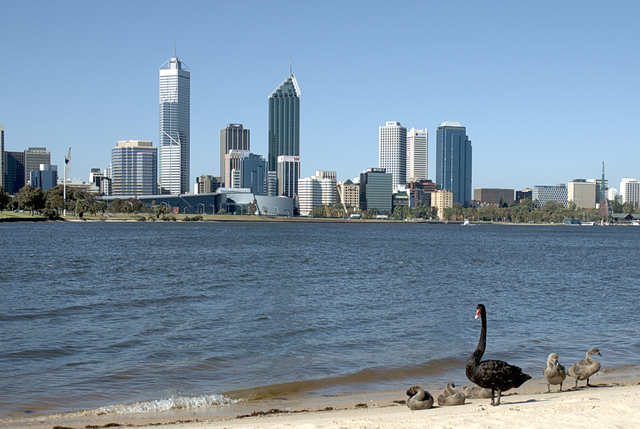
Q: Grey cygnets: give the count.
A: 5